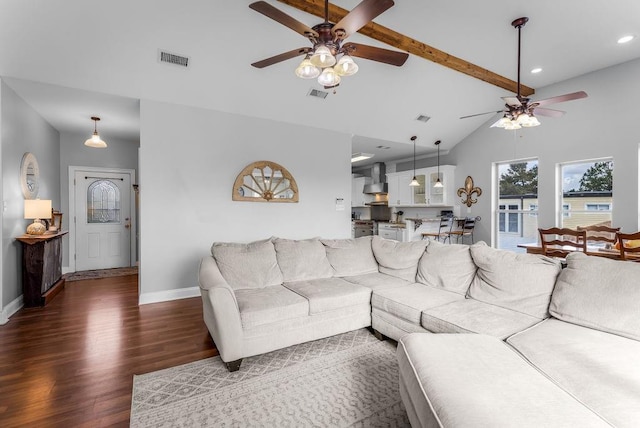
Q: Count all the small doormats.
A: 1